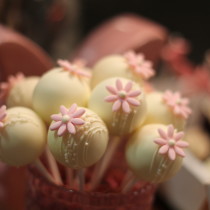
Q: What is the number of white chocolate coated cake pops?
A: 8